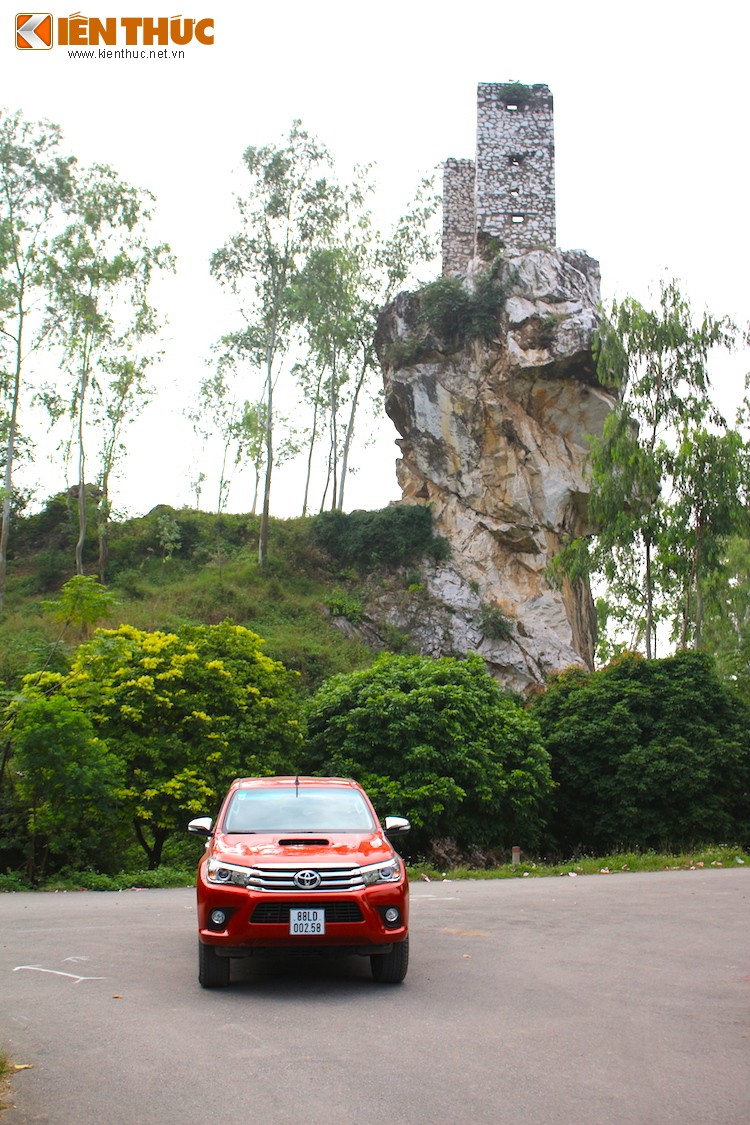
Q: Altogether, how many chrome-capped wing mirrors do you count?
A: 2